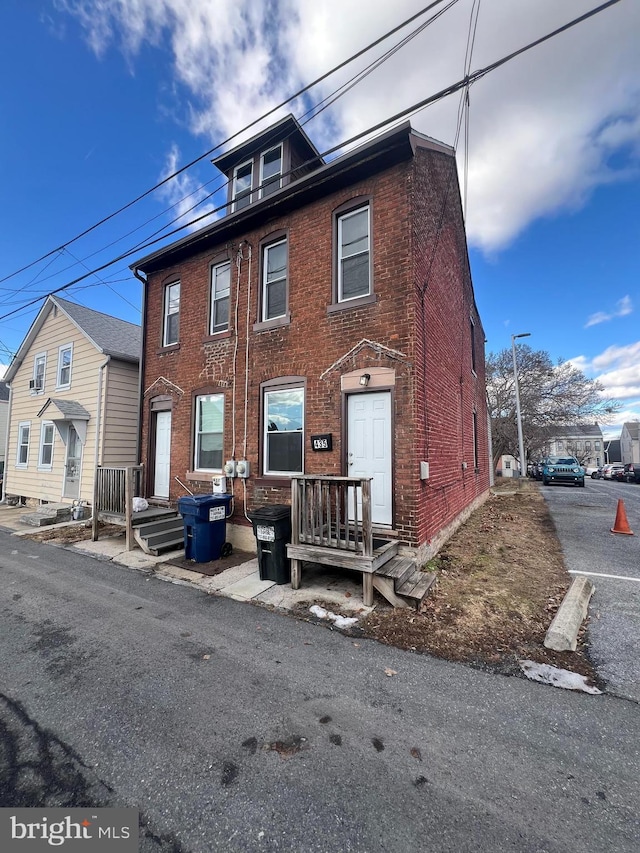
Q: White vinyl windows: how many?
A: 12